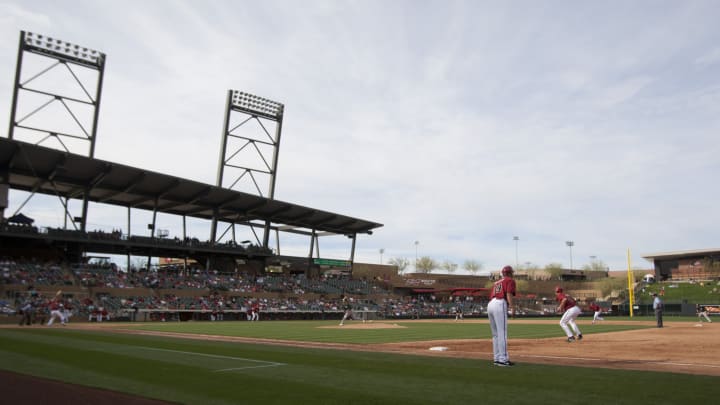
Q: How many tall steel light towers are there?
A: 2